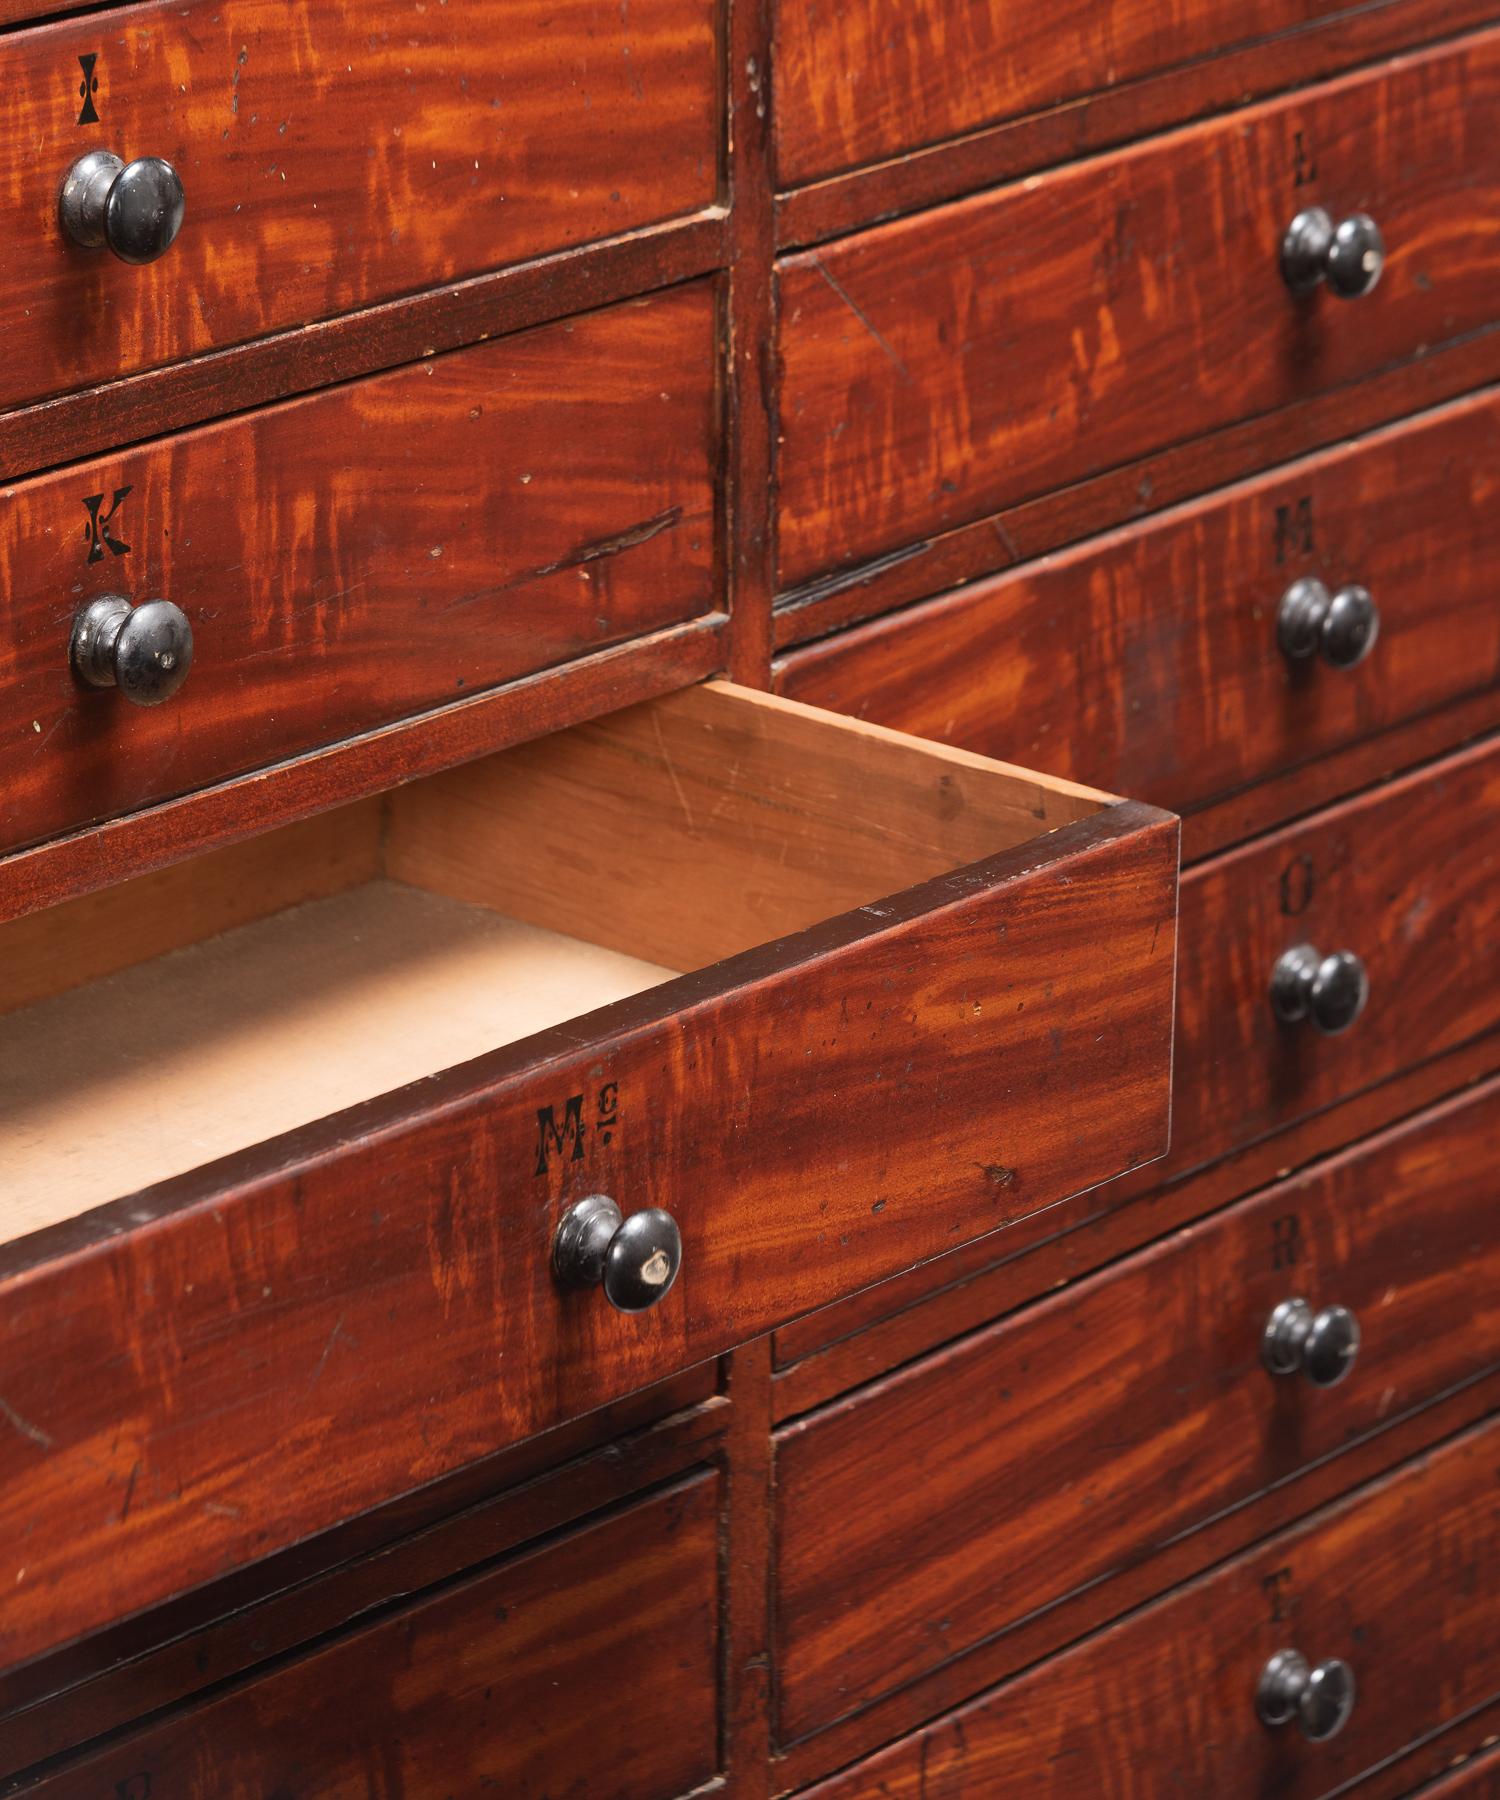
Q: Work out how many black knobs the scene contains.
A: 8